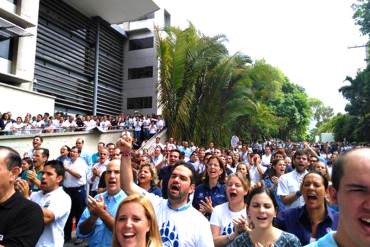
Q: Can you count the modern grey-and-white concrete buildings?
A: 1